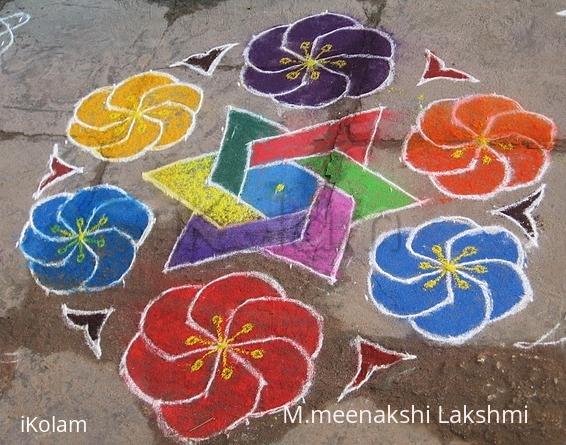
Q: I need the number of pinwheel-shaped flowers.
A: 6